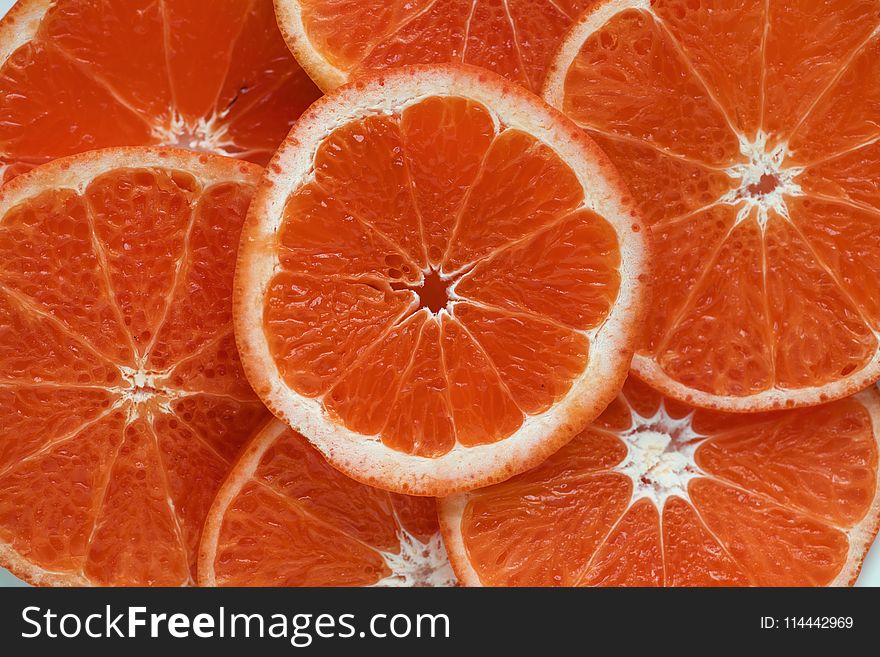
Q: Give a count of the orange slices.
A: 7